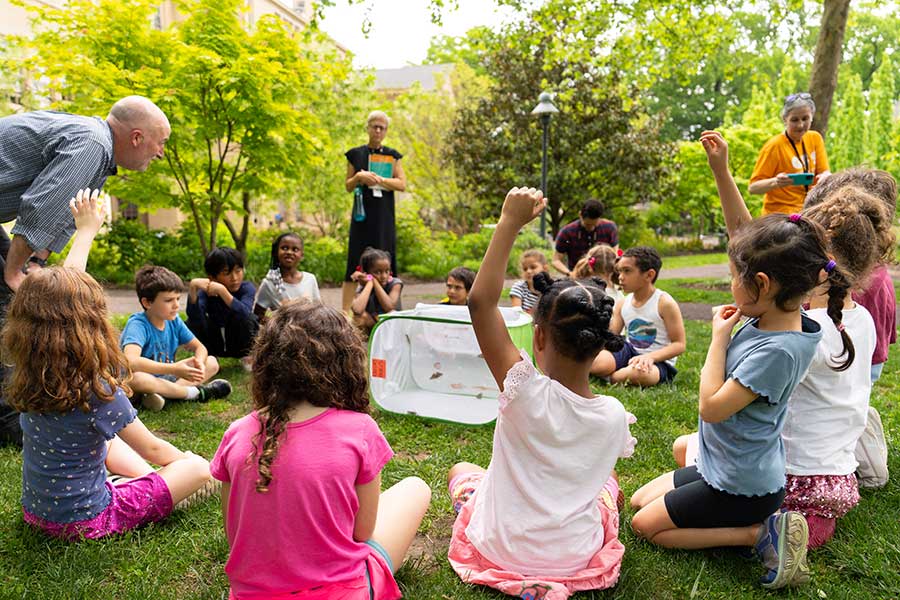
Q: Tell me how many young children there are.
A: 14